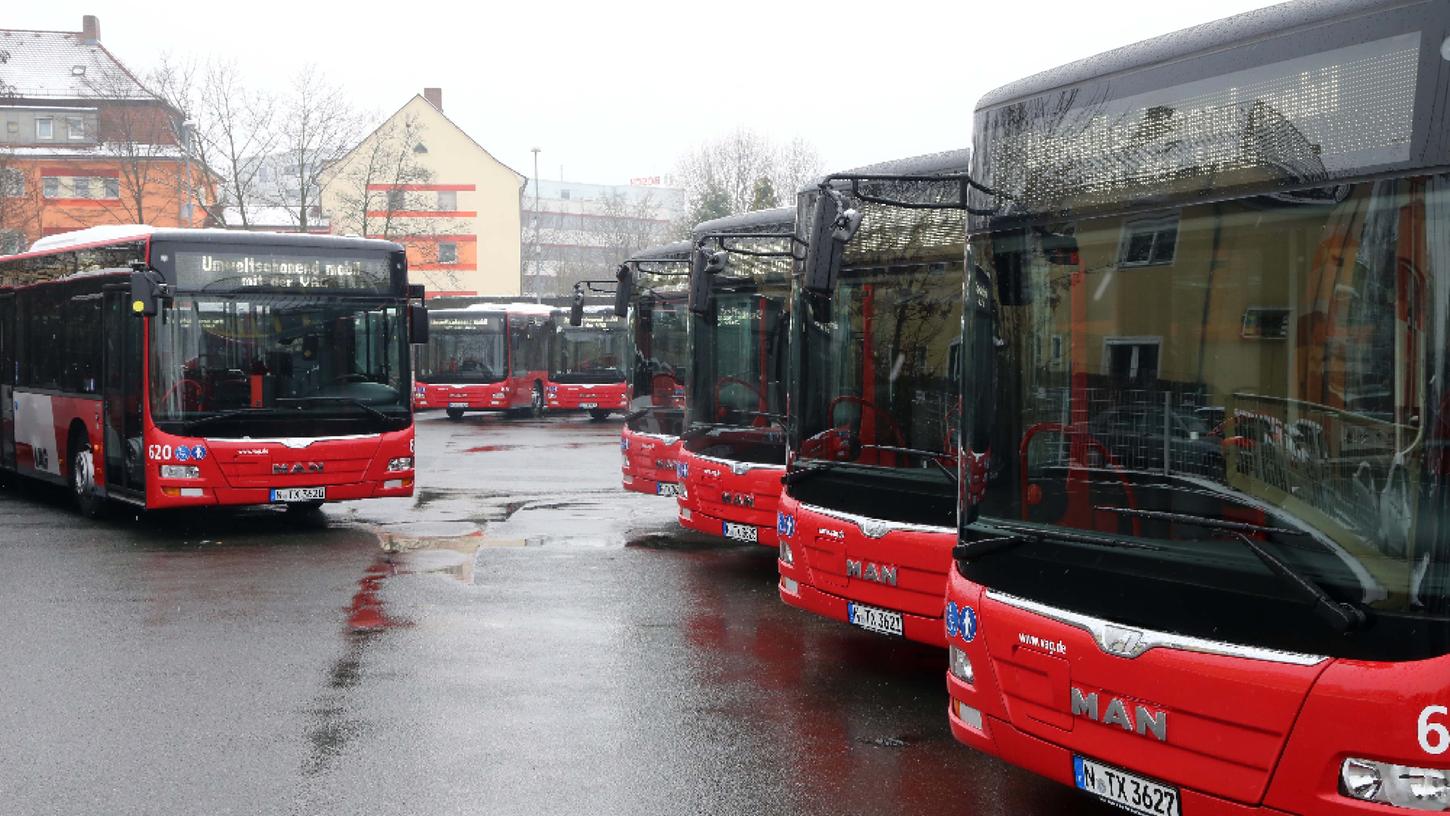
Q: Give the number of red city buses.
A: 7